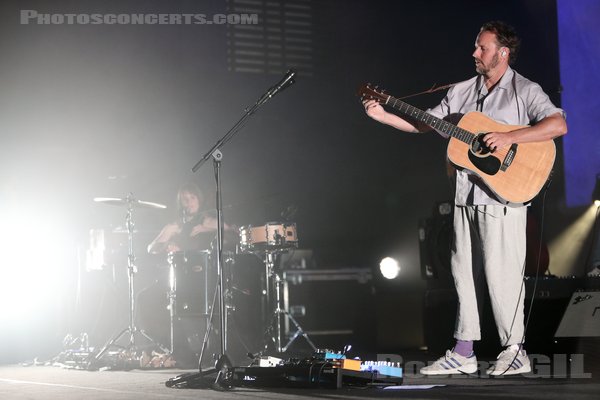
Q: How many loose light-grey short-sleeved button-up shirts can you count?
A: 1